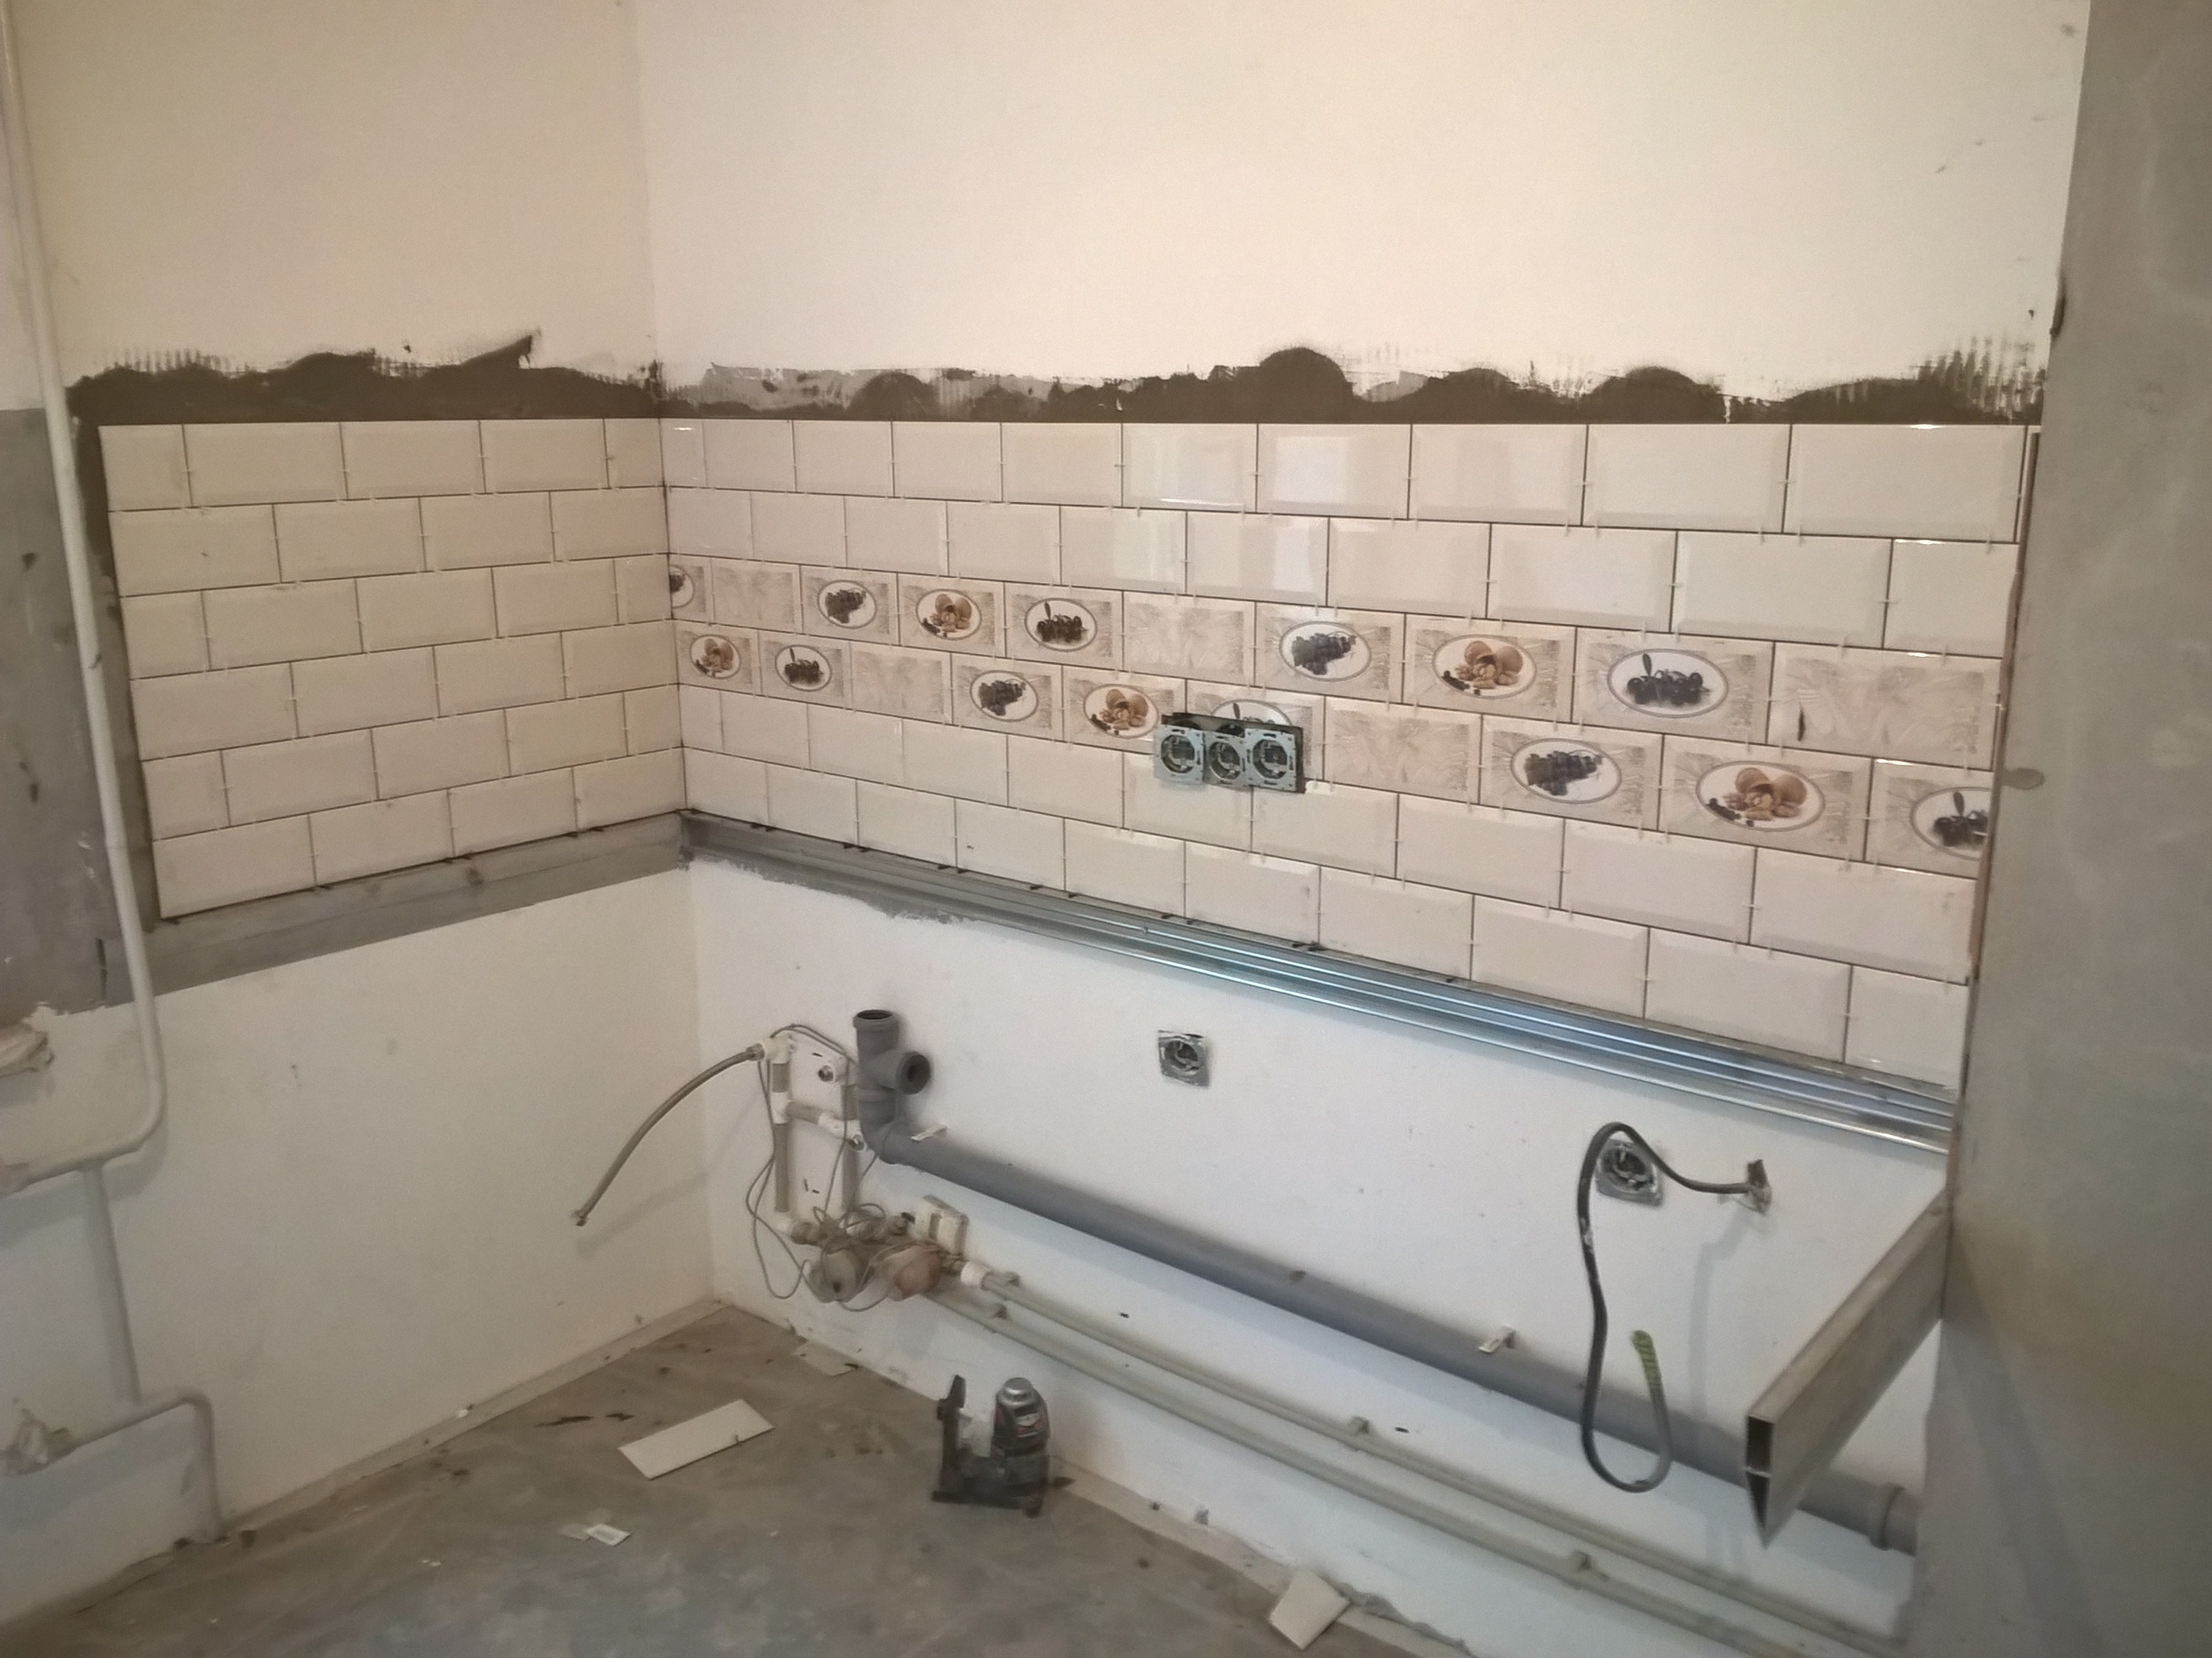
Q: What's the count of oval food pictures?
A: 15